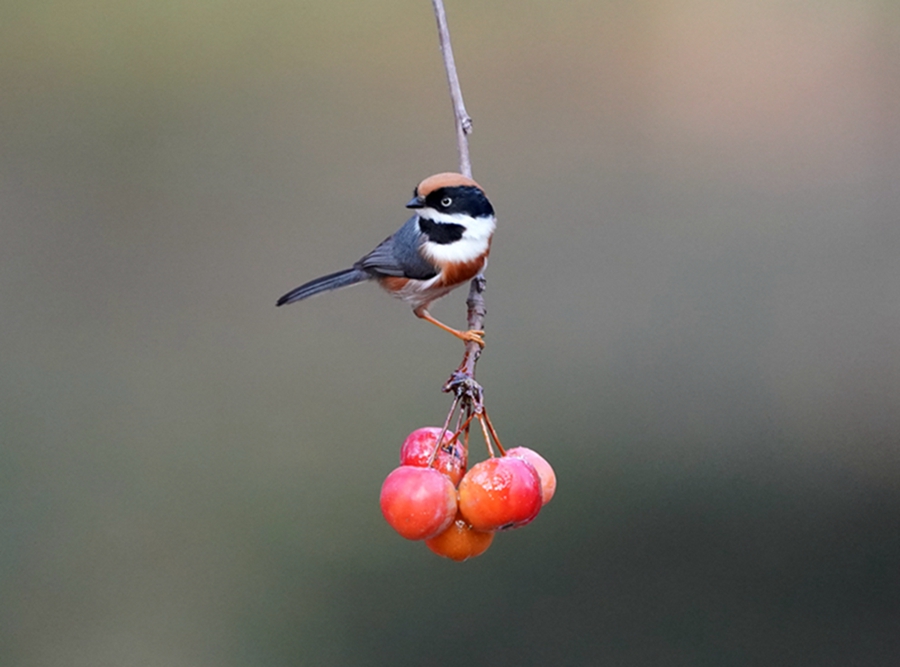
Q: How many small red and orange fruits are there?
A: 5